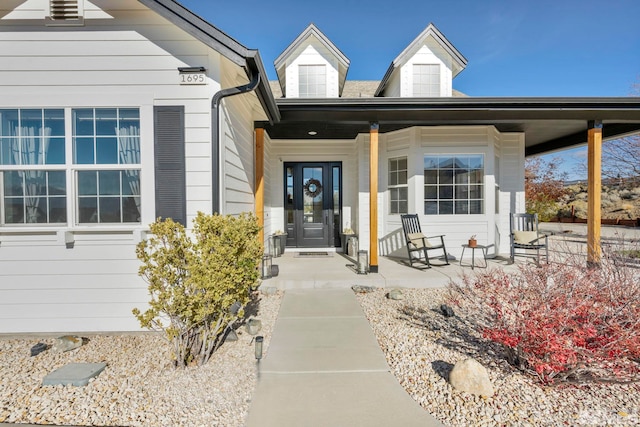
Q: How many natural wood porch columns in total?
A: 3